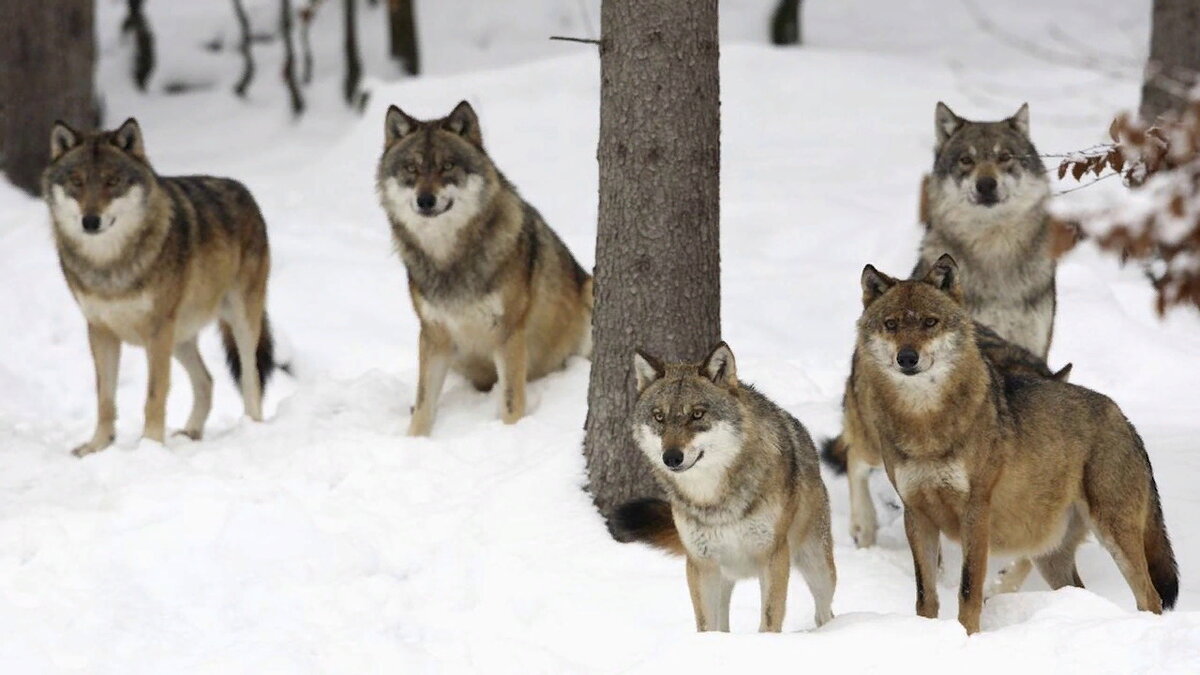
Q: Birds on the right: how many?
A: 0